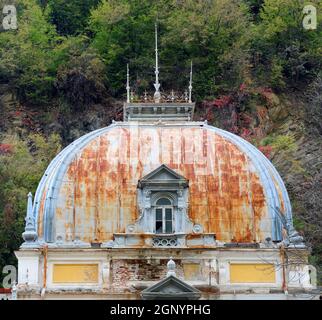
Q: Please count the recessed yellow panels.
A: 2